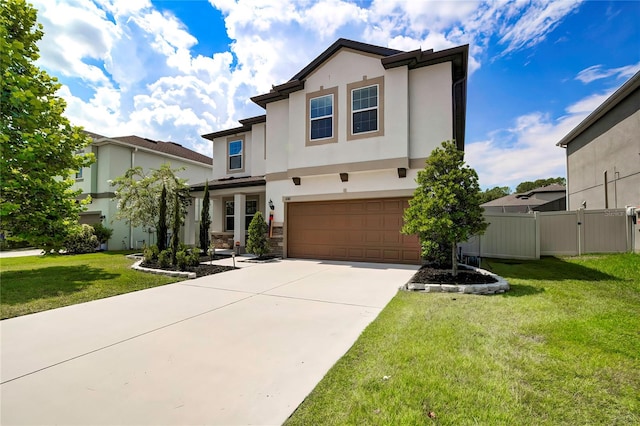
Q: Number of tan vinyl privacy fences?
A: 1